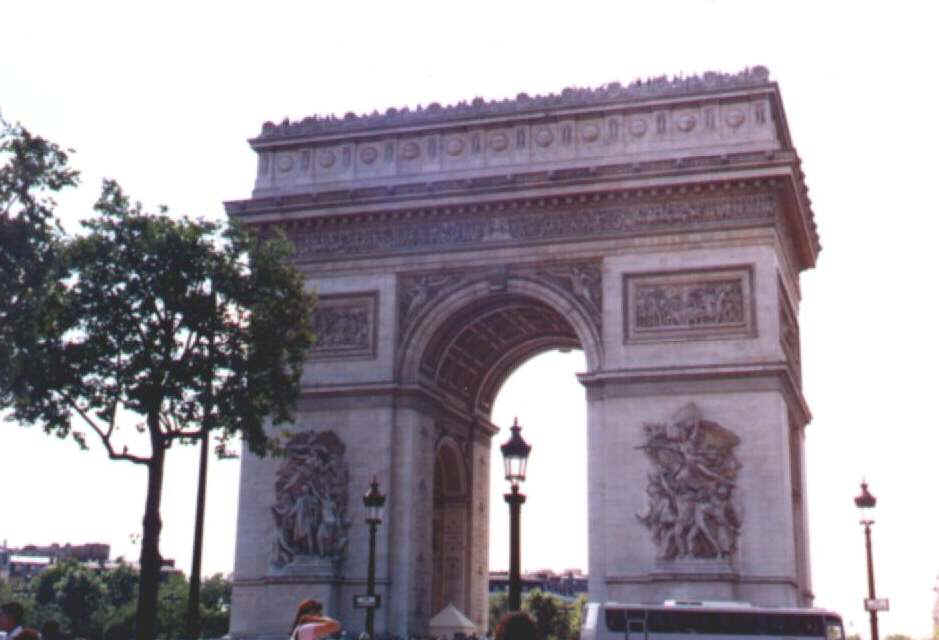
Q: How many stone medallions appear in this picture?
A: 11